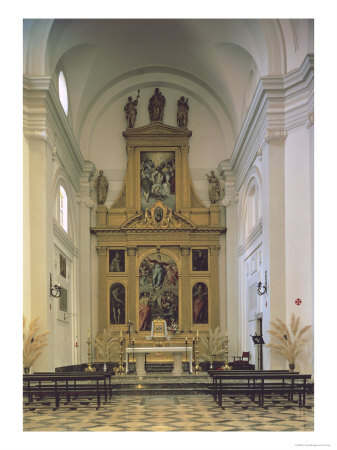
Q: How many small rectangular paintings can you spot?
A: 2